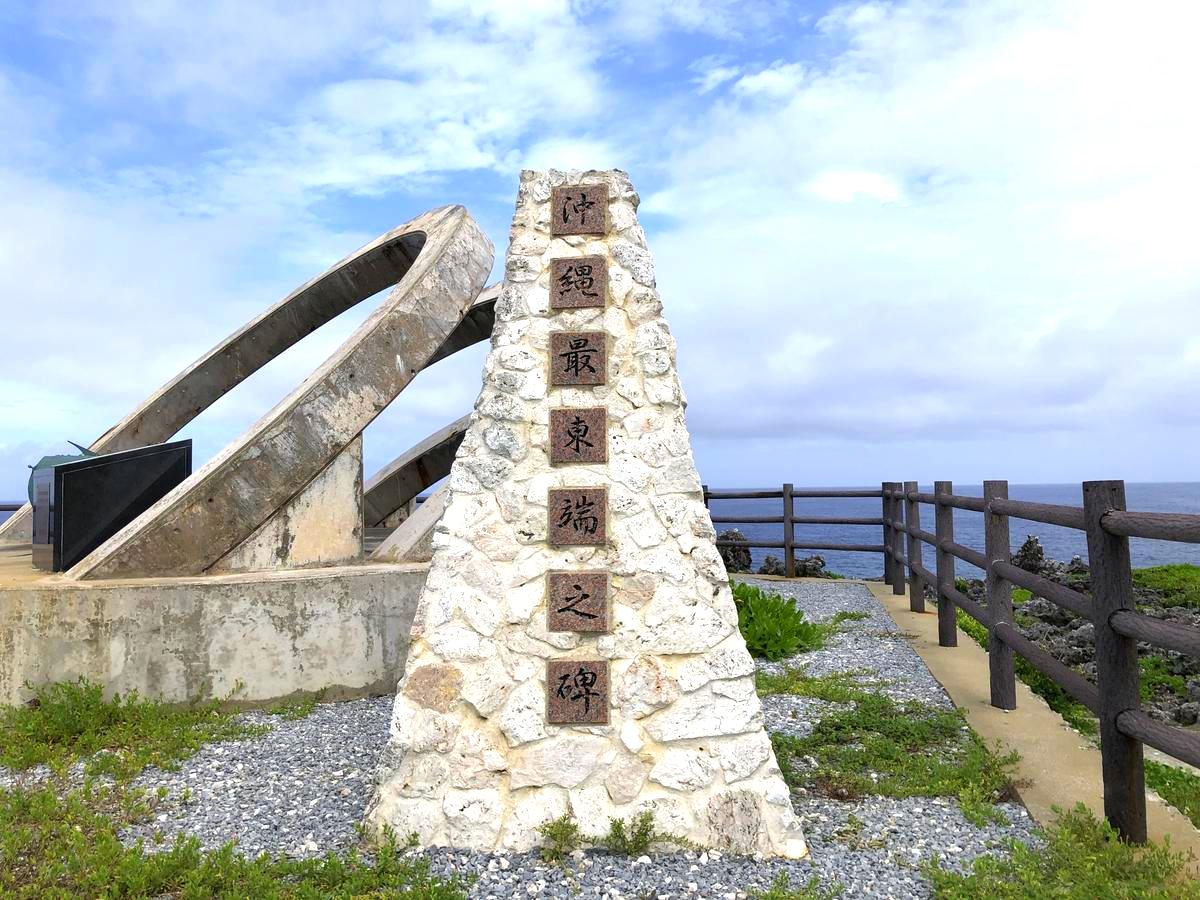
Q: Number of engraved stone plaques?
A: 7